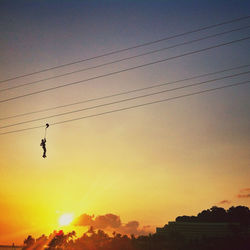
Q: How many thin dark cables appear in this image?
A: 6